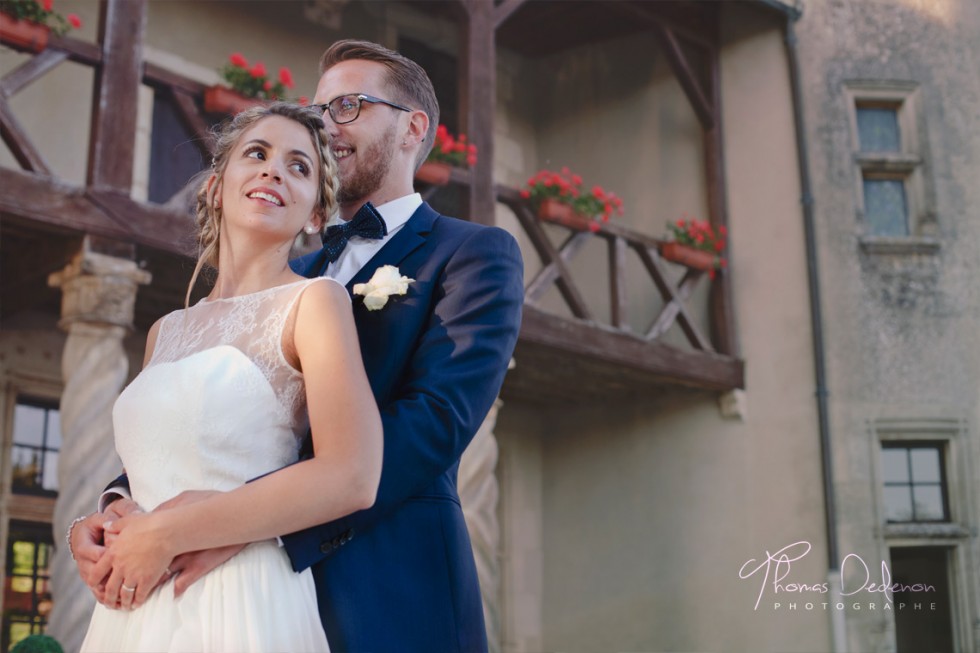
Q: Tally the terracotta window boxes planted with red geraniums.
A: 5